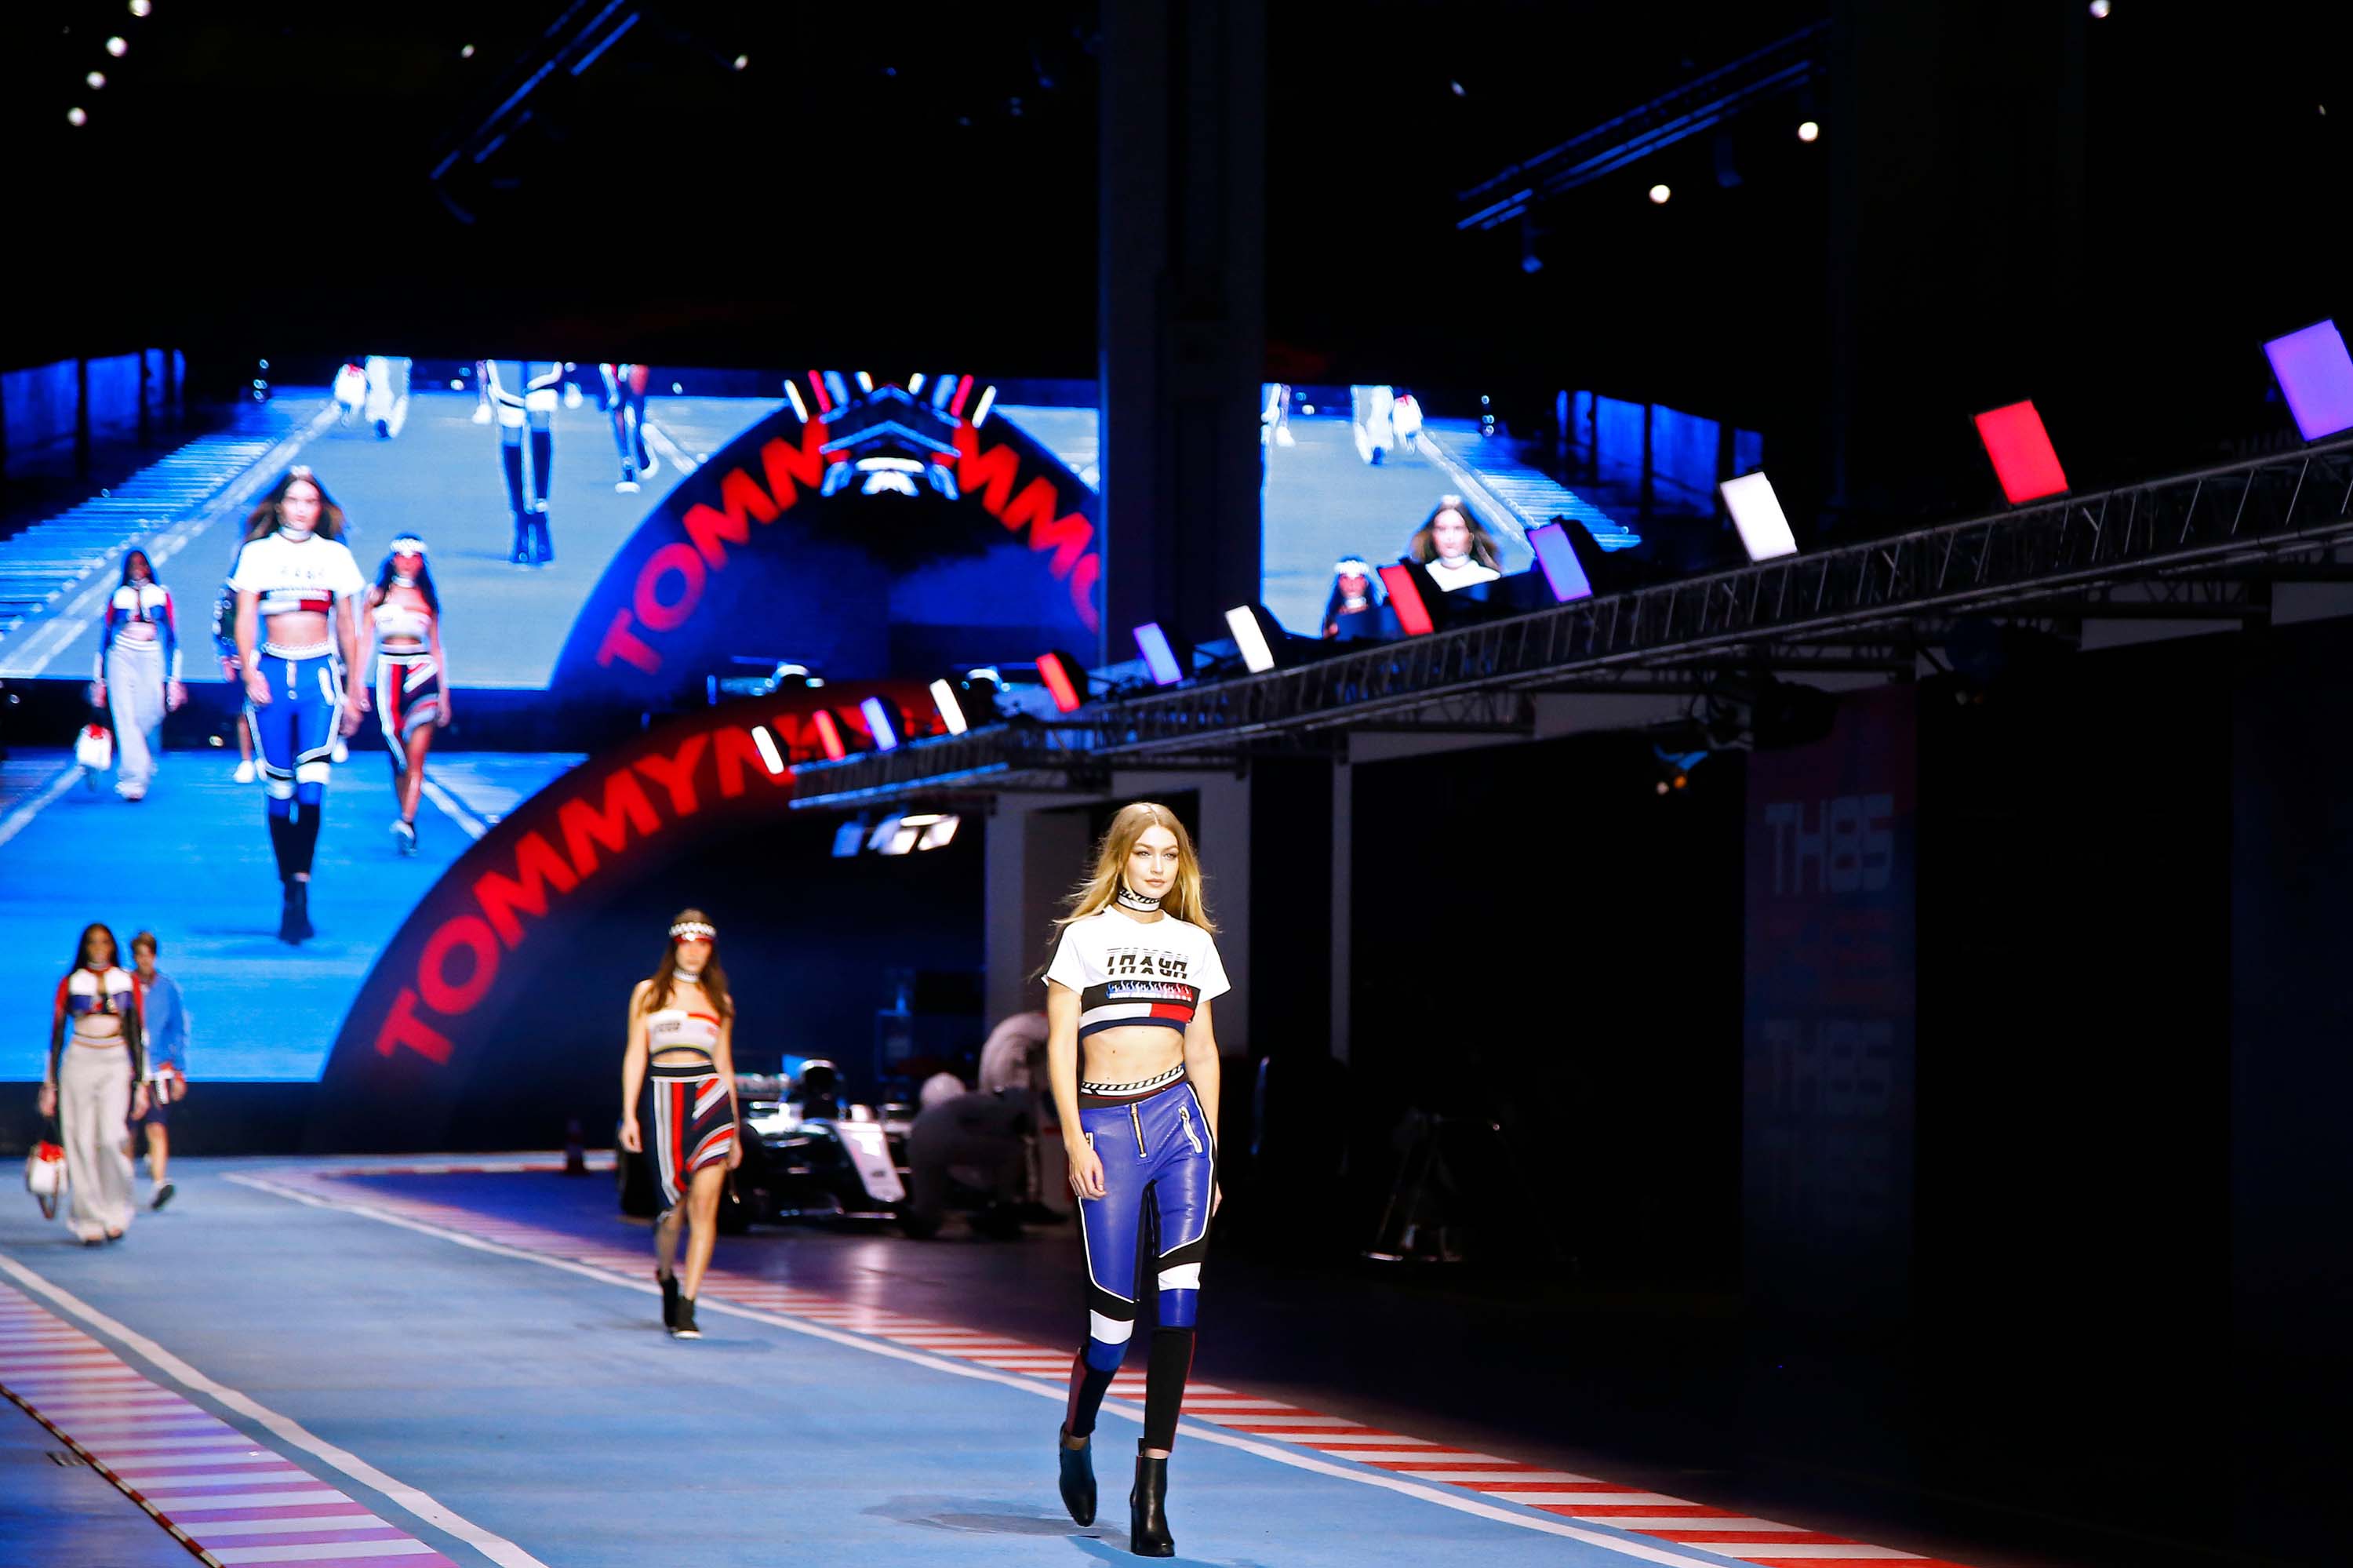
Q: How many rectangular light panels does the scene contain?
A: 12